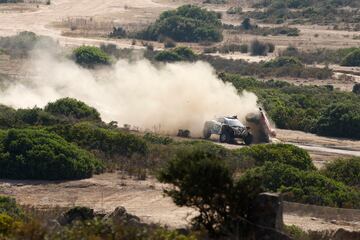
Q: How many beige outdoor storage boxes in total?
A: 0